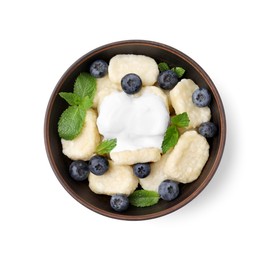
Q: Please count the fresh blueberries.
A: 10